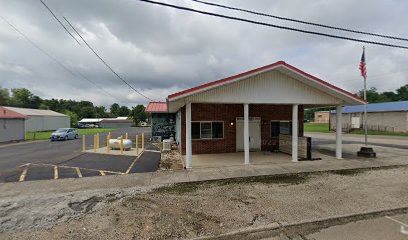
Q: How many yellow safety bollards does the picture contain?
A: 9